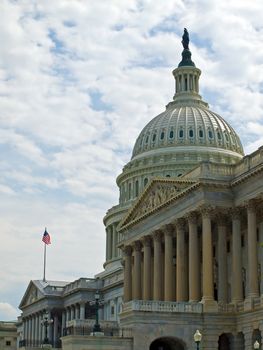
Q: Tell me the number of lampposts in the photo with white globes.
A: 2